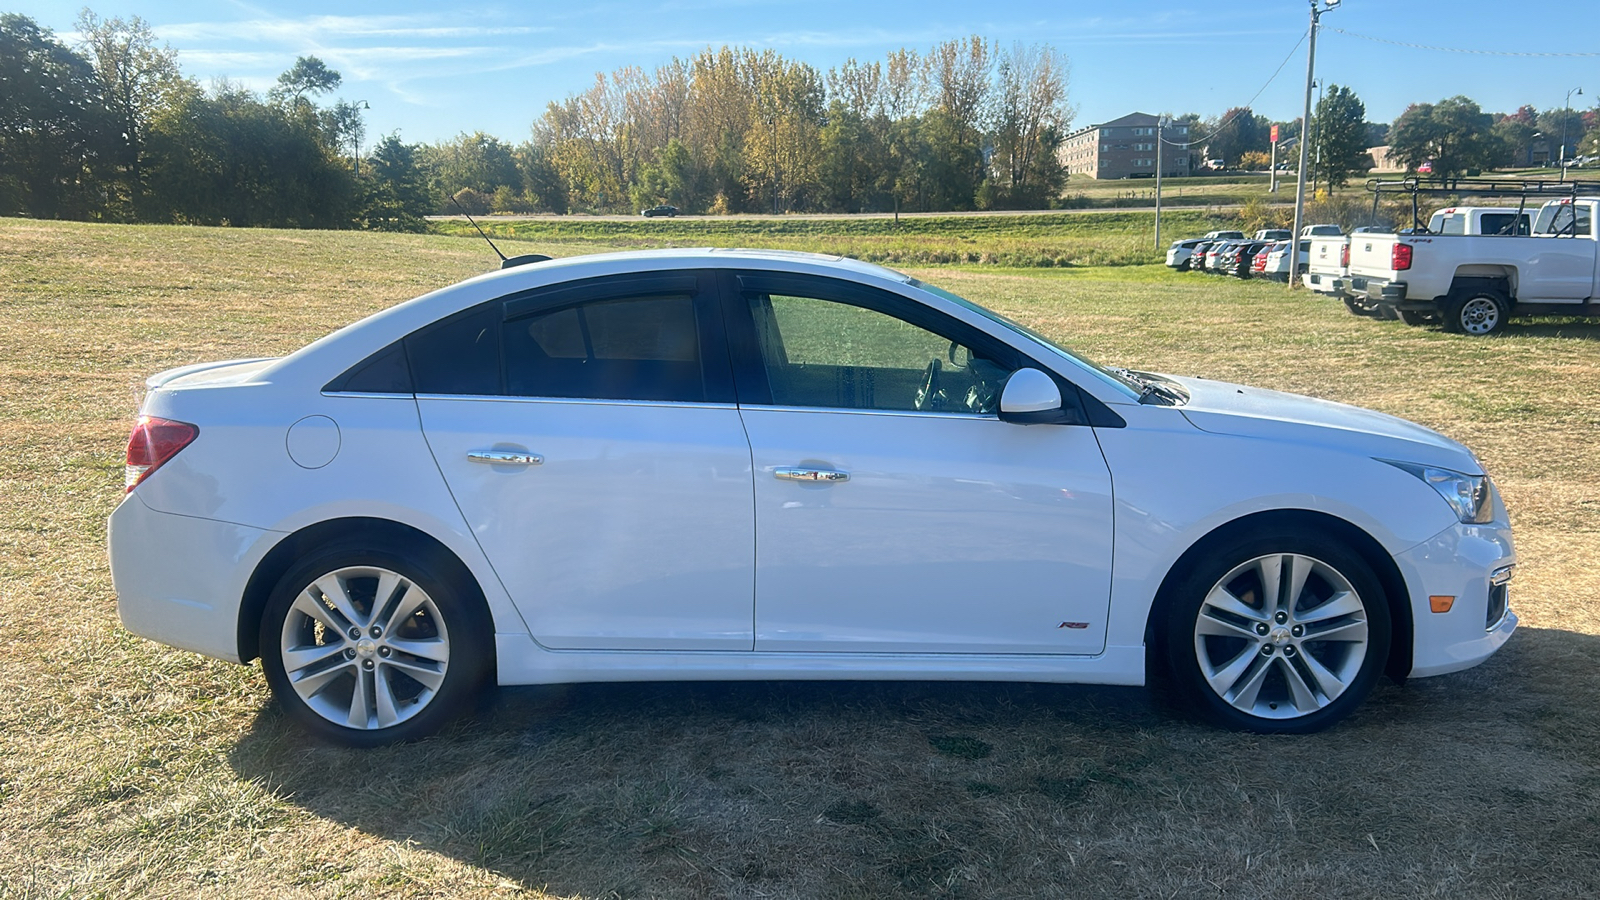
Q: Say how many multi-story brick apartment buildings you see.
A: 1